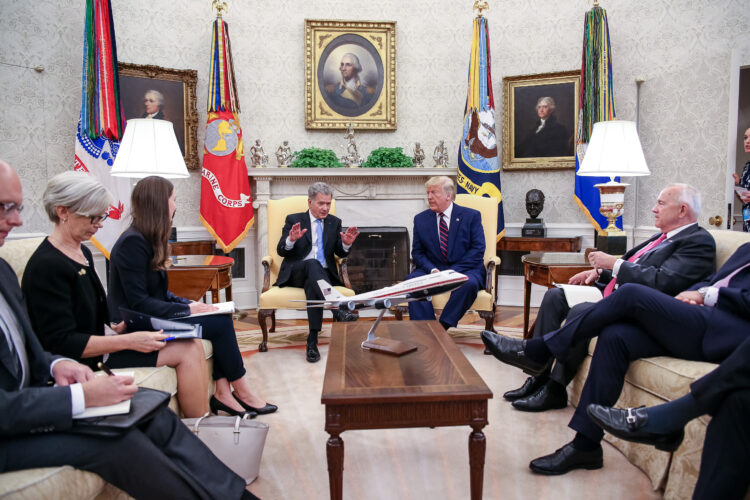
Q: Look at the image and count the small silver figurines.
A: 5